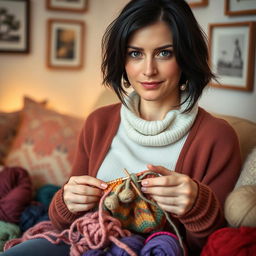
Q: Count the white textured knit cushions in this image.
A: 1